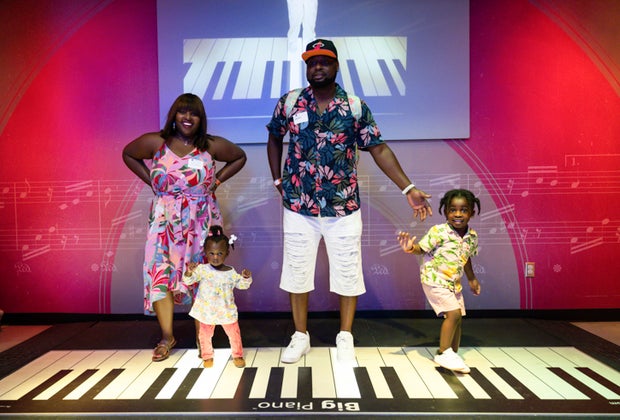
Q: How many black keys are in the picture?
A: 15